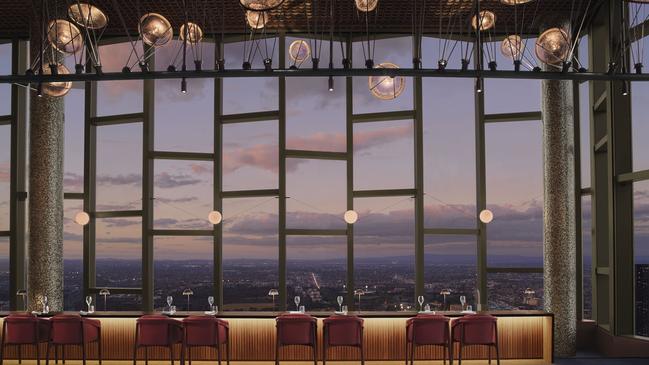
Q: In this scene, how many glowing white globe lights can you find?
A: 4